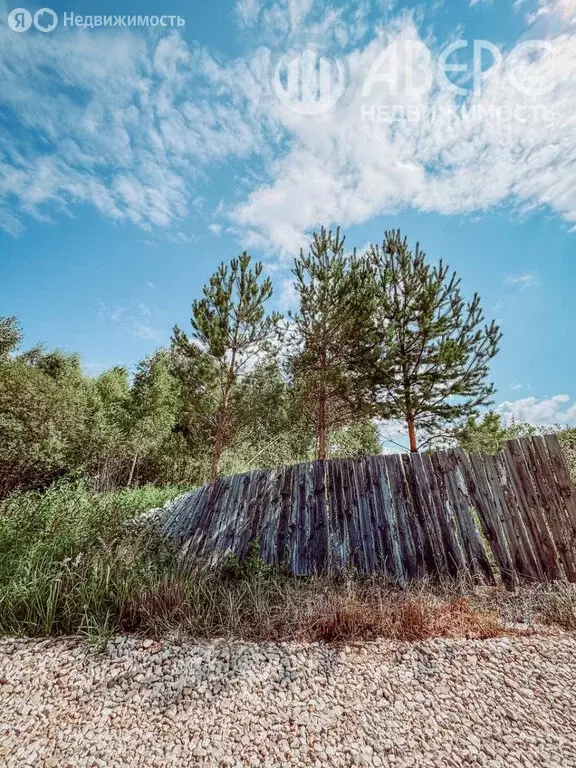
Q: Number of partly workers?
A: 0